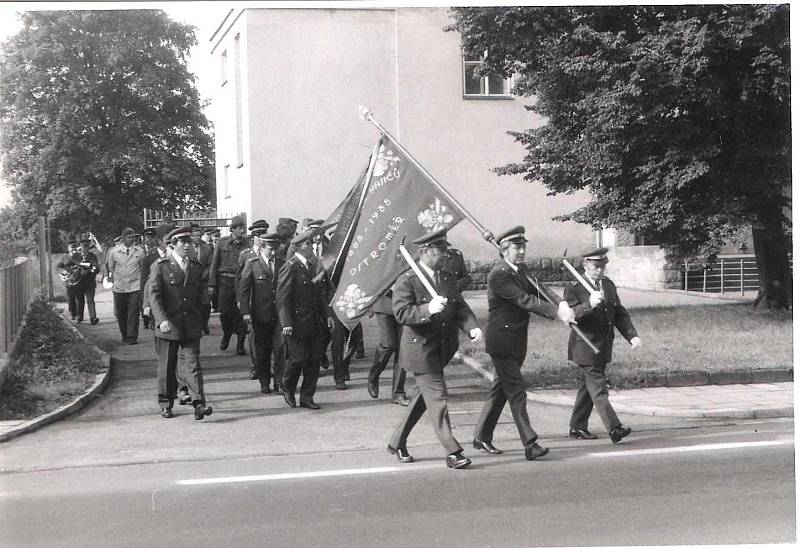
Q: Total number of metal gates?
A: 1